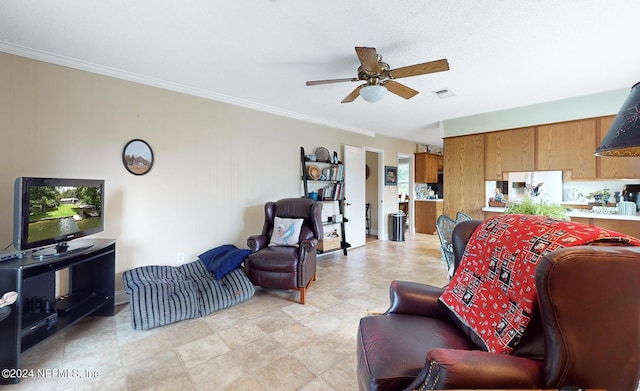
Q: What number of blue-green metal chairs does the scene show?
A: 2